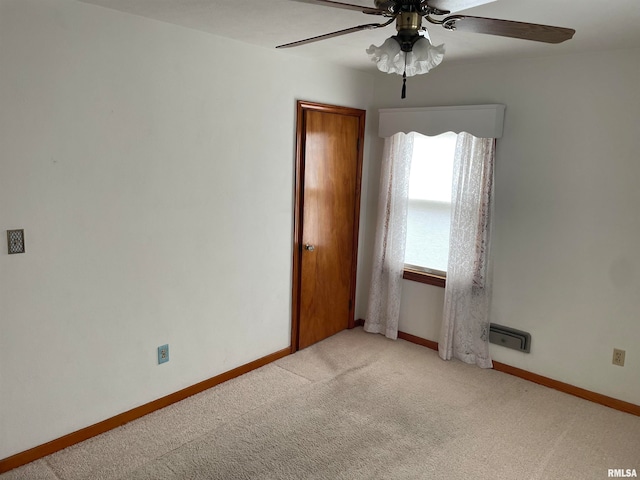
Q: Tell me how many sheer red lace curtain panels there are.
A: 0